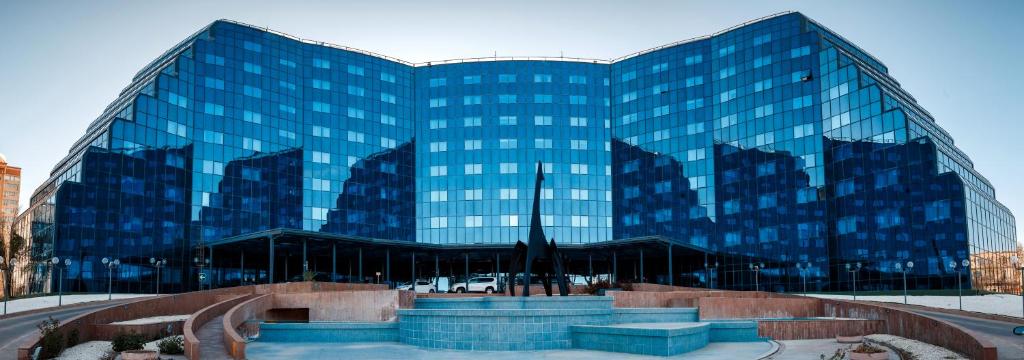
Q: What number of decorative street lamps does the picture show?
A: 12